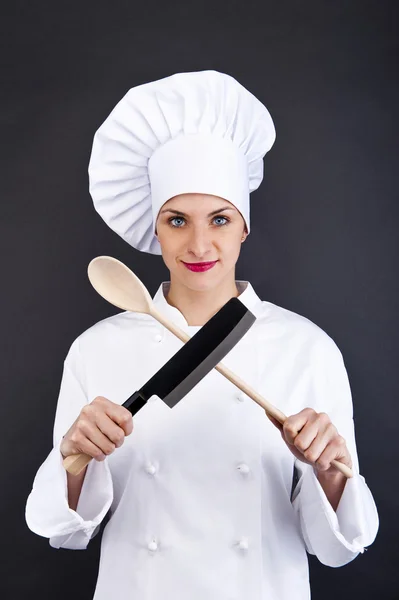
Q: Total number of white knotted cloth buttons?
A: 6